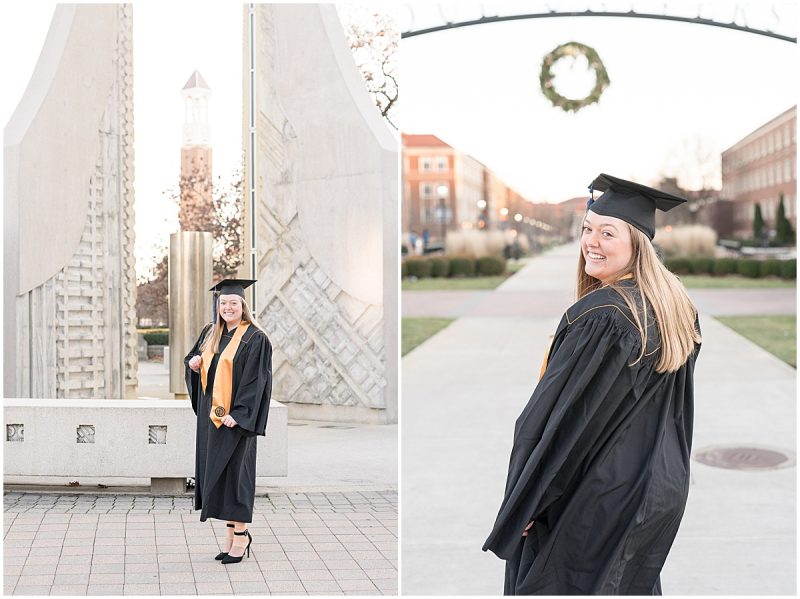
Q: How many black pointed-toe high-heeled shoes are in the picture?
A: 2